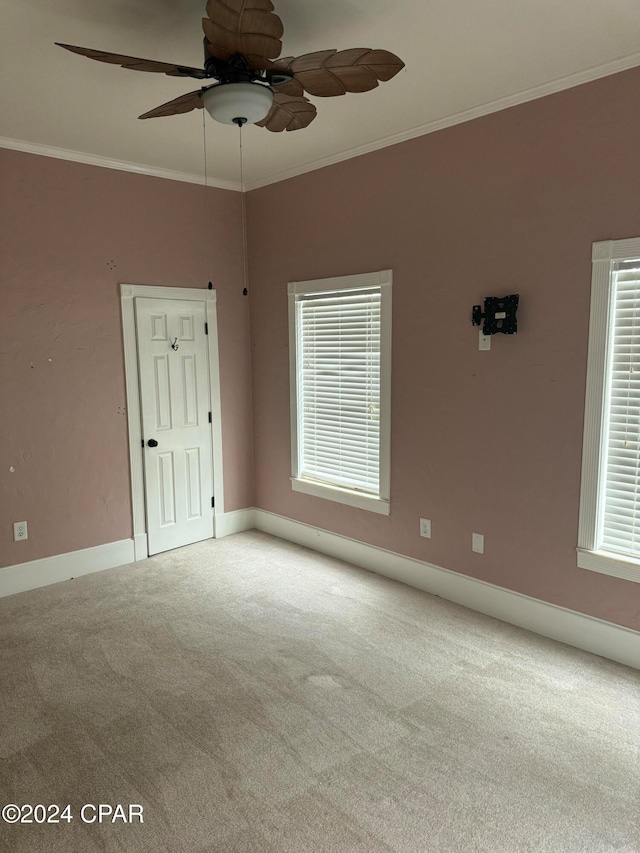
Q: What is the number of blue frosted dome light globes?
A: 0